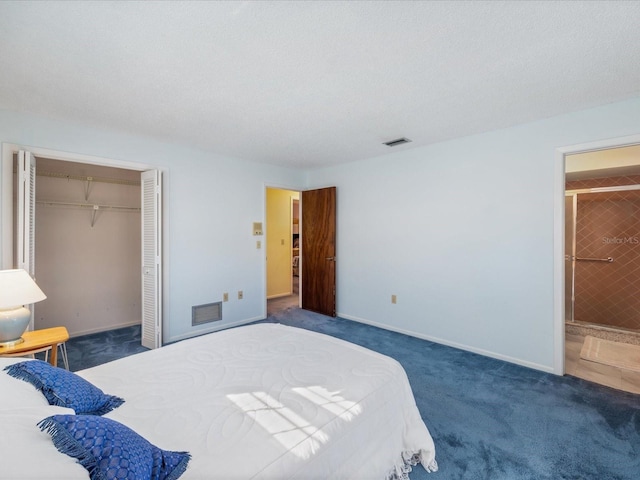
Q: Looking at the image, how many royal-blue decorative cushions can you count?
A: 2